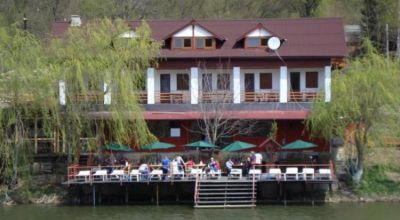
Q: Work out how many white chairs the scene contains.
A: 14